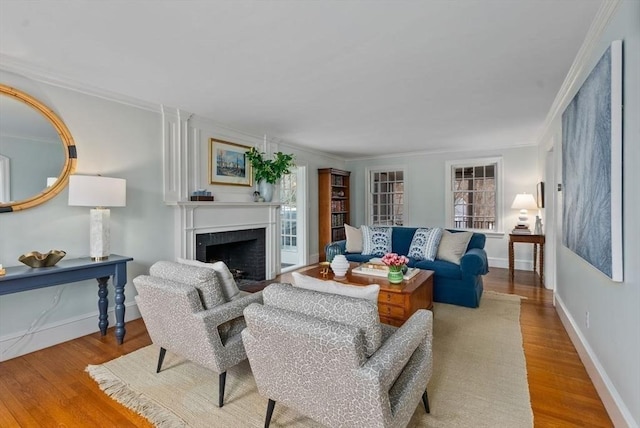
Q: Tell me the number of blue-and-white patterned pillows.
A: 2